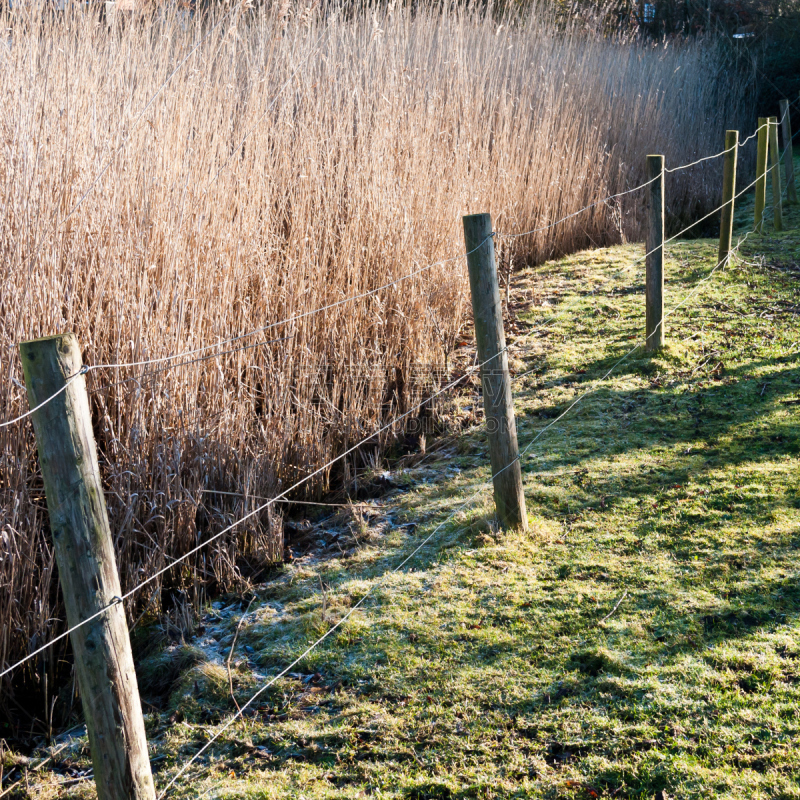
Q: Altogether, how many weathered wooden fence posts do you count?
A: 7